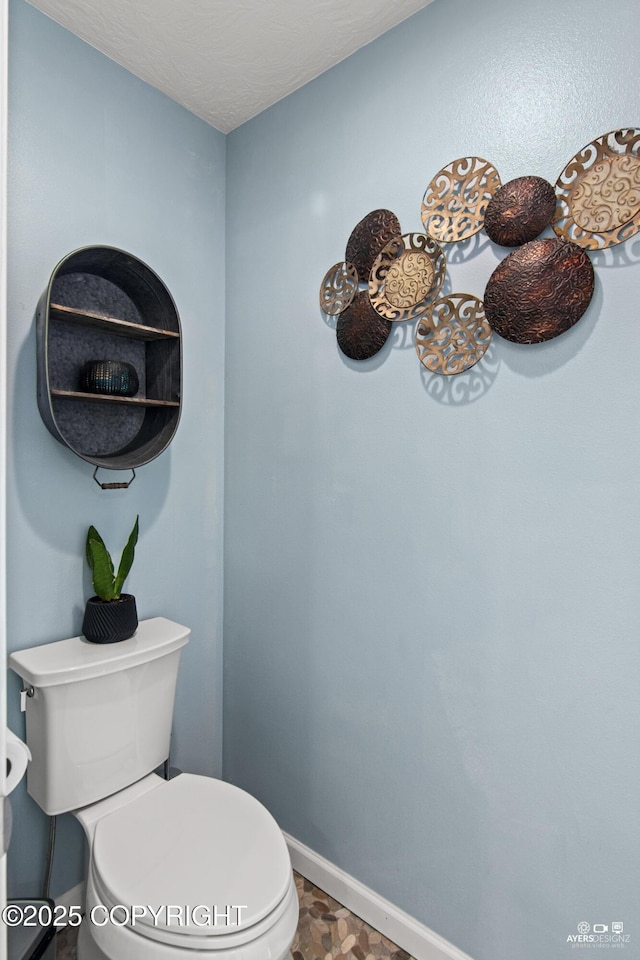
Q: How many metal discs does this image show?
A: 9